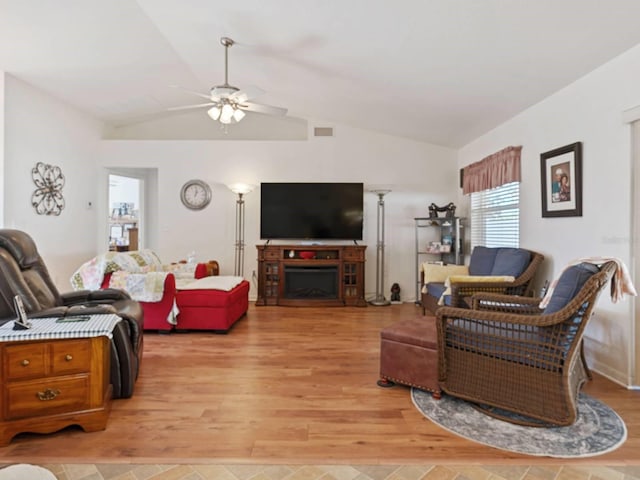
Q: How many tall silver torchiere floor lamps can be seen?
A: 2